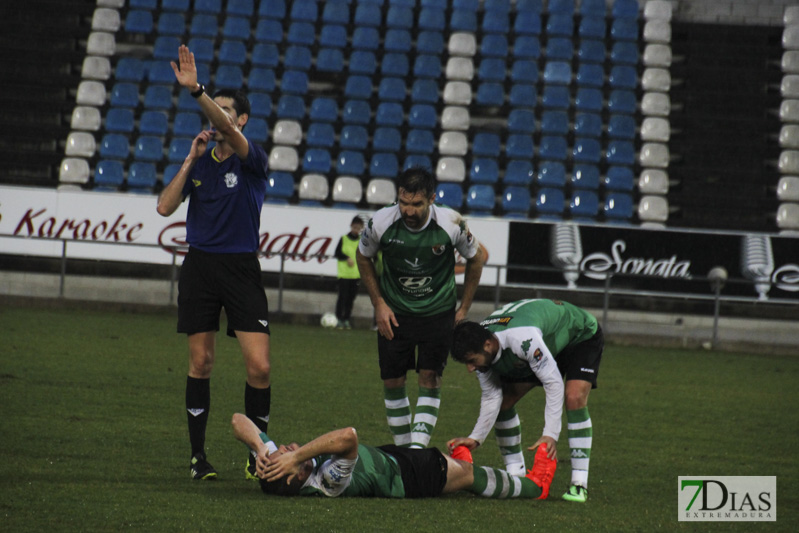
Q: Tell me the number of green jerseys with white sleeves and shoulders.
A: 3